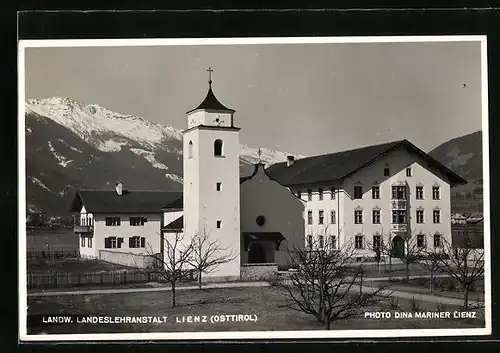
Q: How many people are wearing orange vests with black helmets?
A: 0